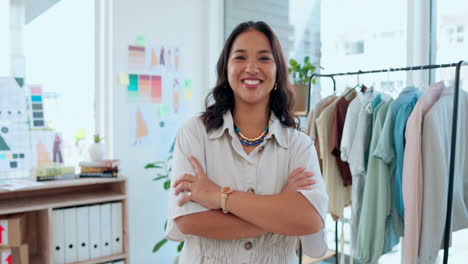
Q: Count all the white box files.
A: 6